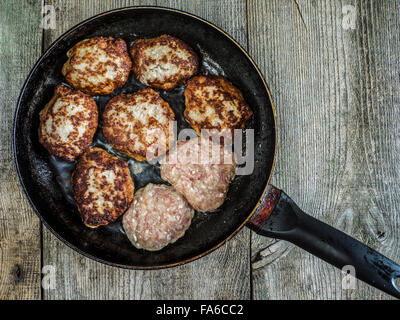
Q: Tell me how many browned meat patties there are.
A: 6